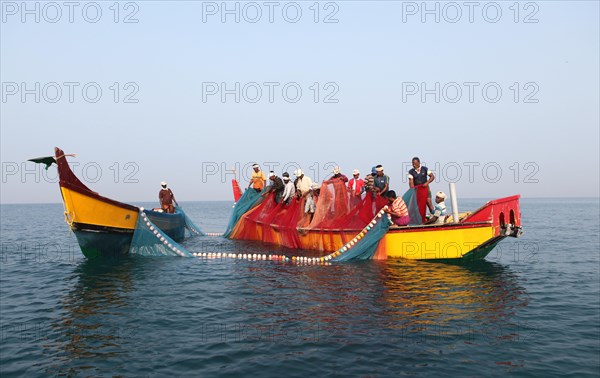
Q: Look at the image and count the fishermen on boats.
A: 13